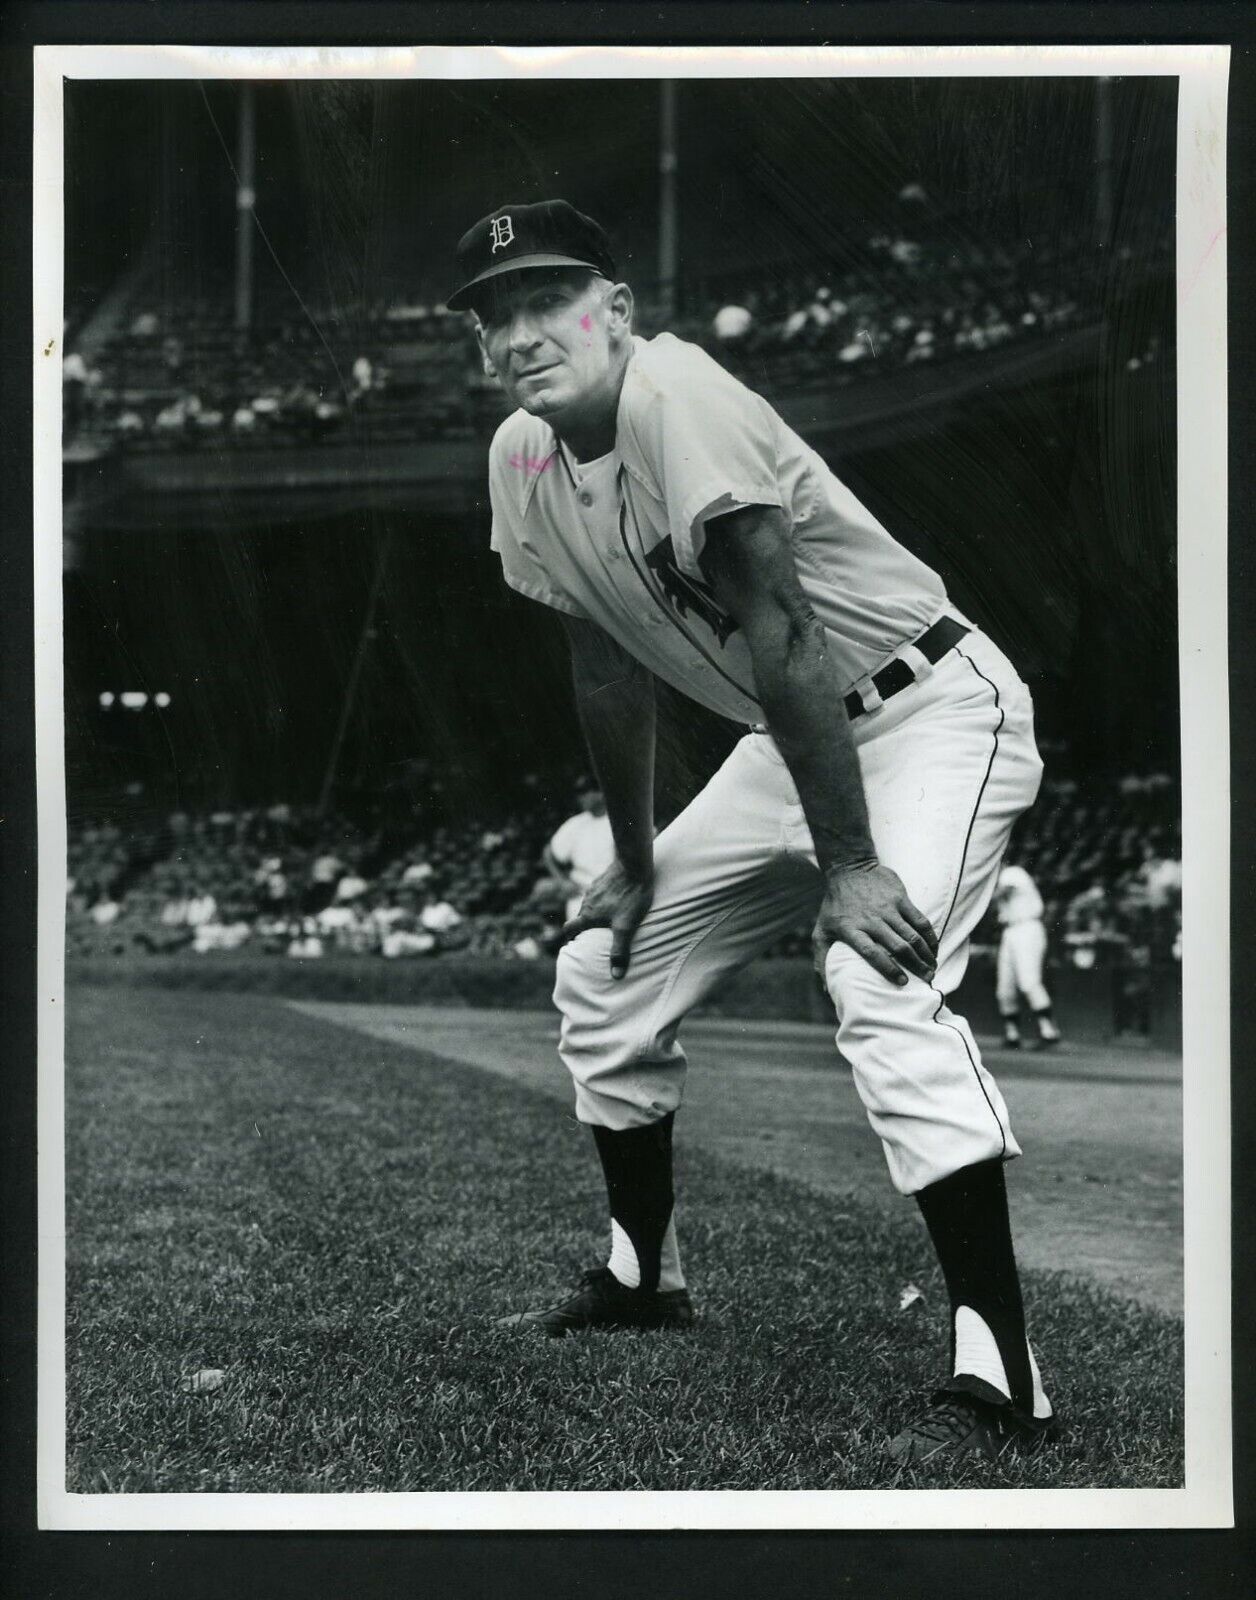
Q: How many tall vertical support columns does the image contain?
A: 3